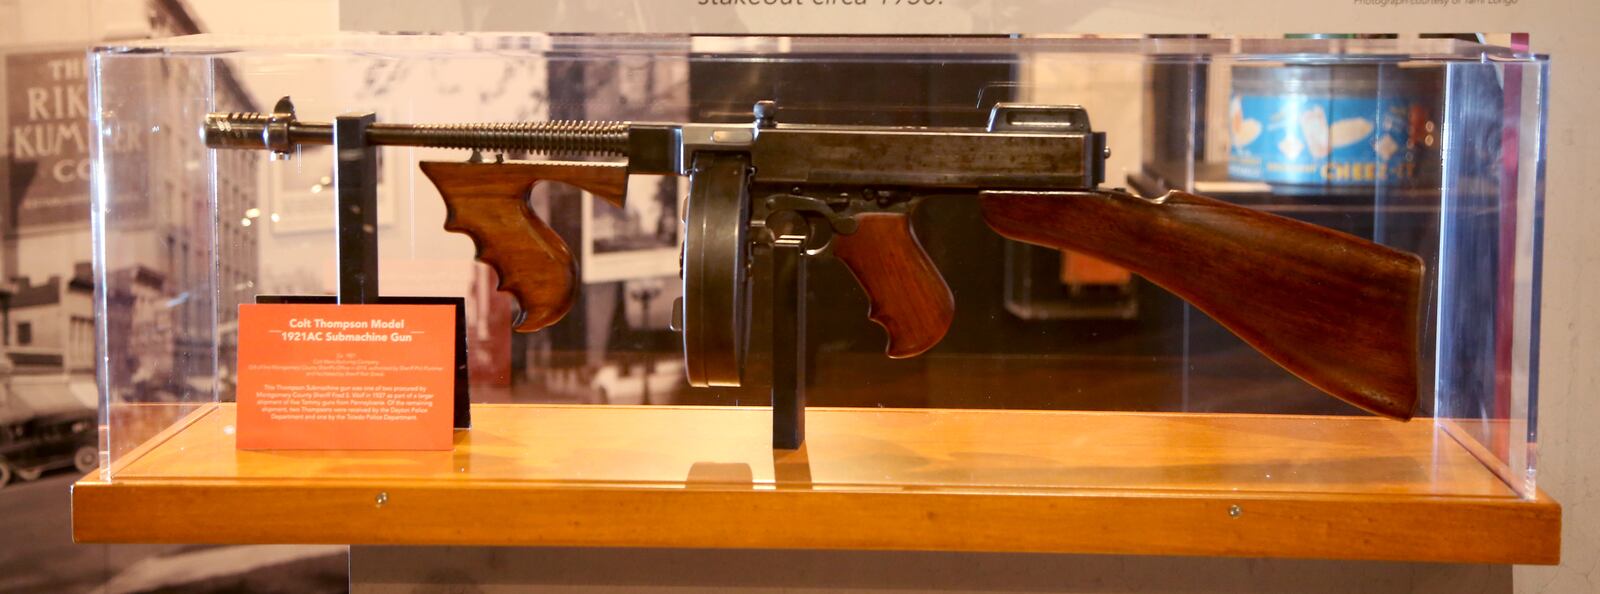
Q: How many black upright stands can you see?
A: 2